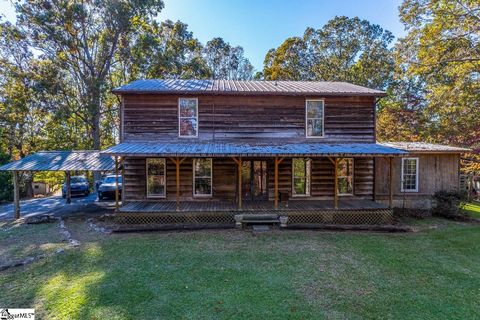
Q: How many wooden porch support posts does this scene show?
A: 6